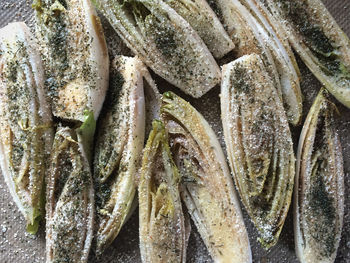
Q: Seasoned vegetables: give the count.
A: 12